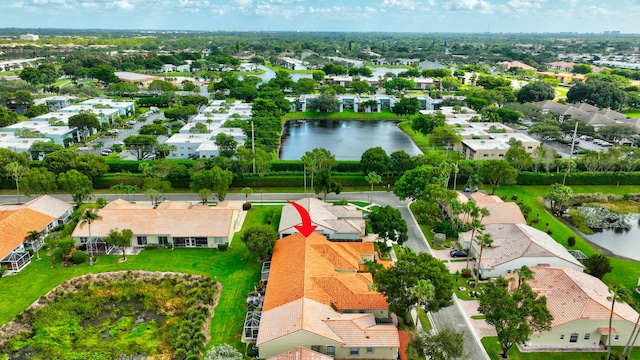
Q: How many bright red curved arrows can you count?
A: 1